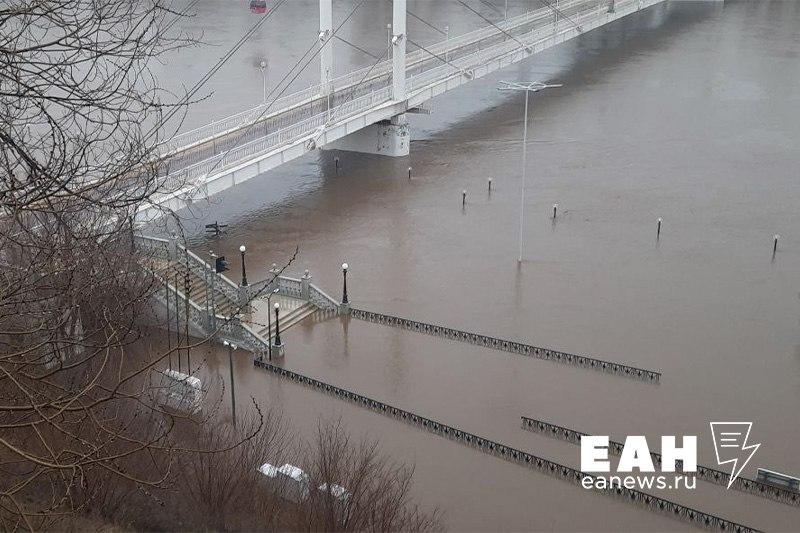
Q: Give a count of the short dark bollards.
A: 7